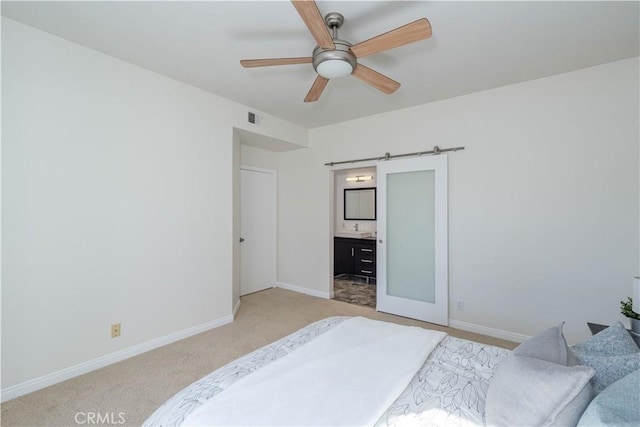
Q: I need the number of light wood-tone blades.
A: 5